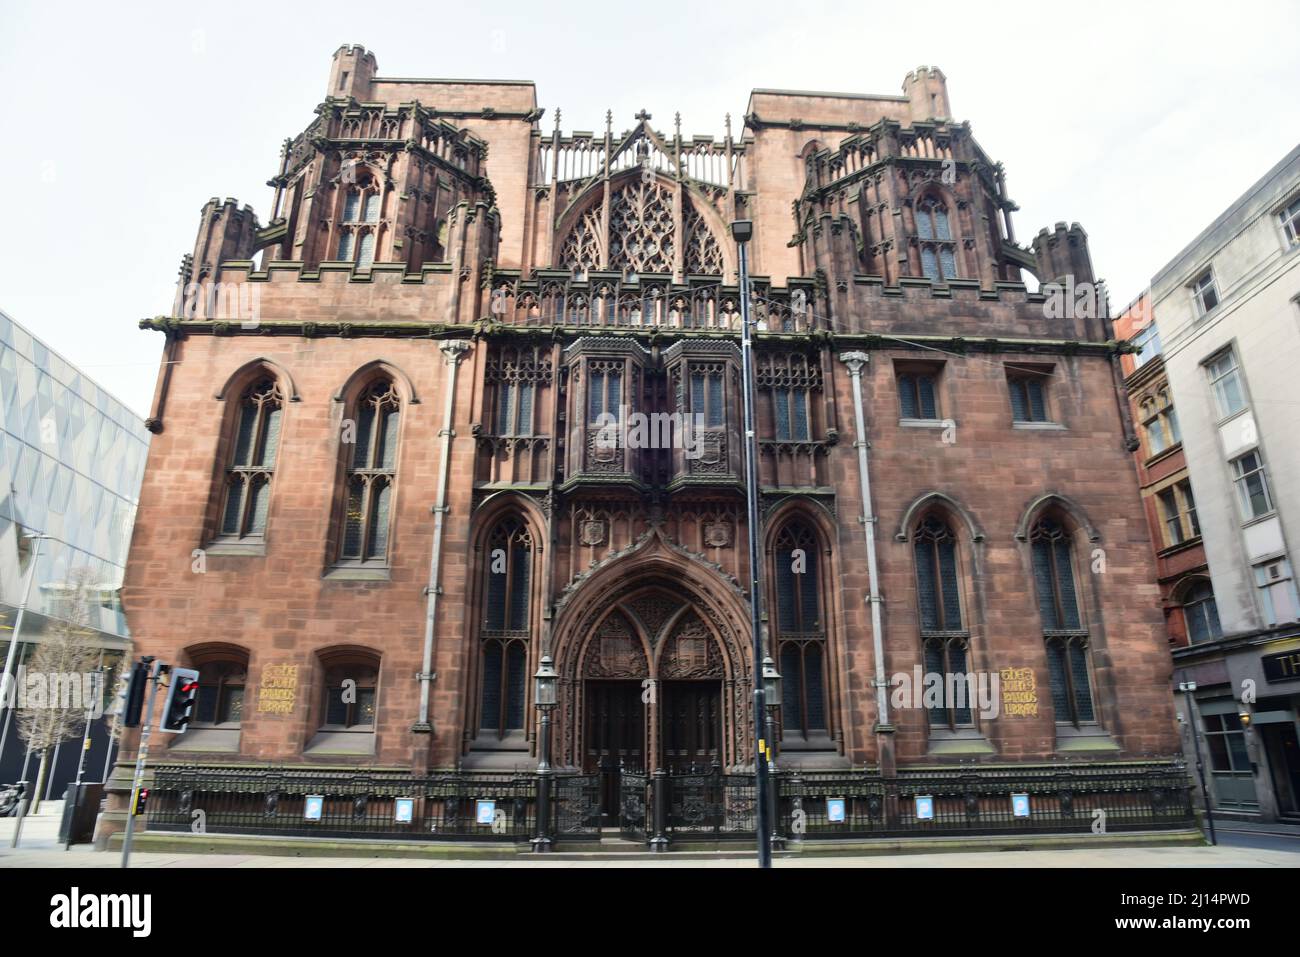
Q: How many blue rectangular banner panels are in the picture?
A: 6